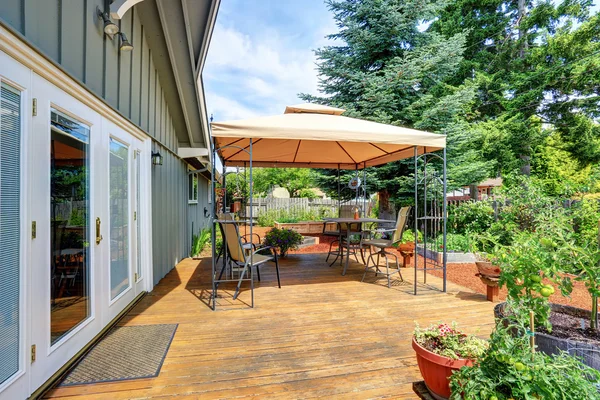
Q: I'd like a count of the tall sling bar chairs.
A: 2